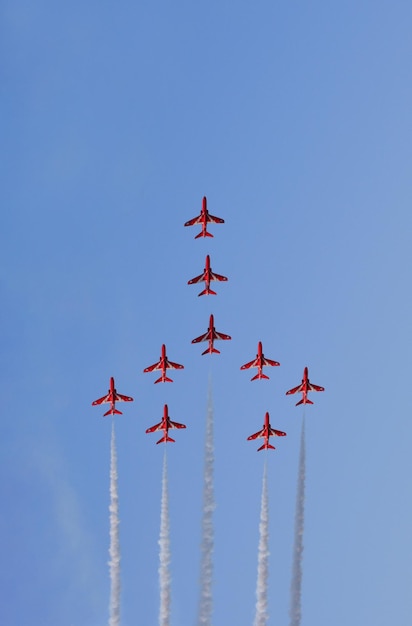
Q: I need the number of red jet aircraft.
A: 9